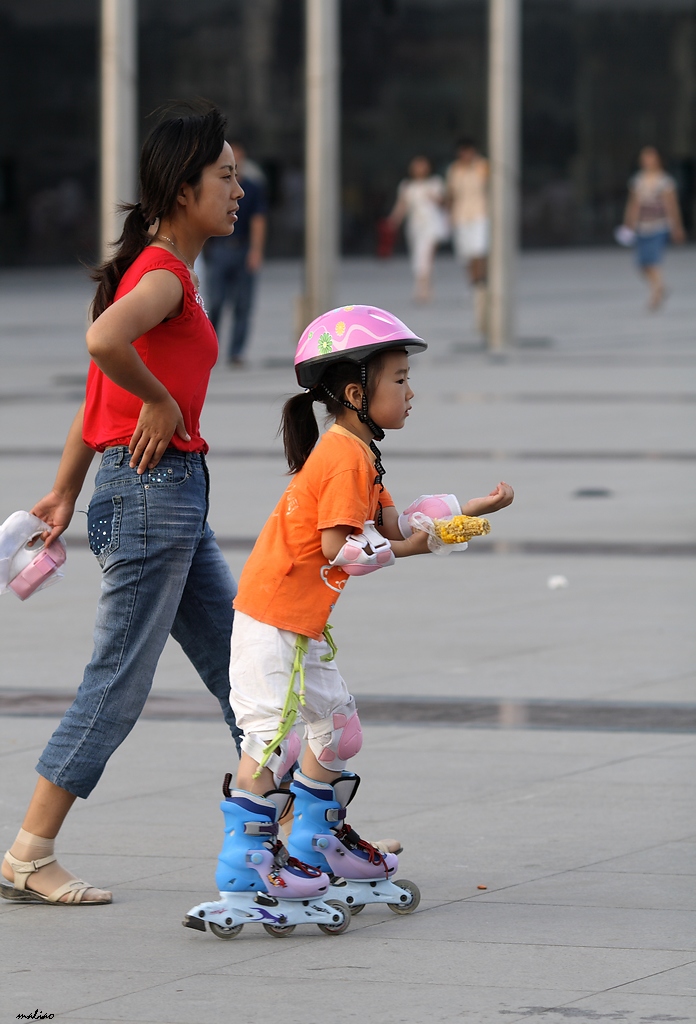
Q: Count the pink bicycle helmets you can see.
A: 1